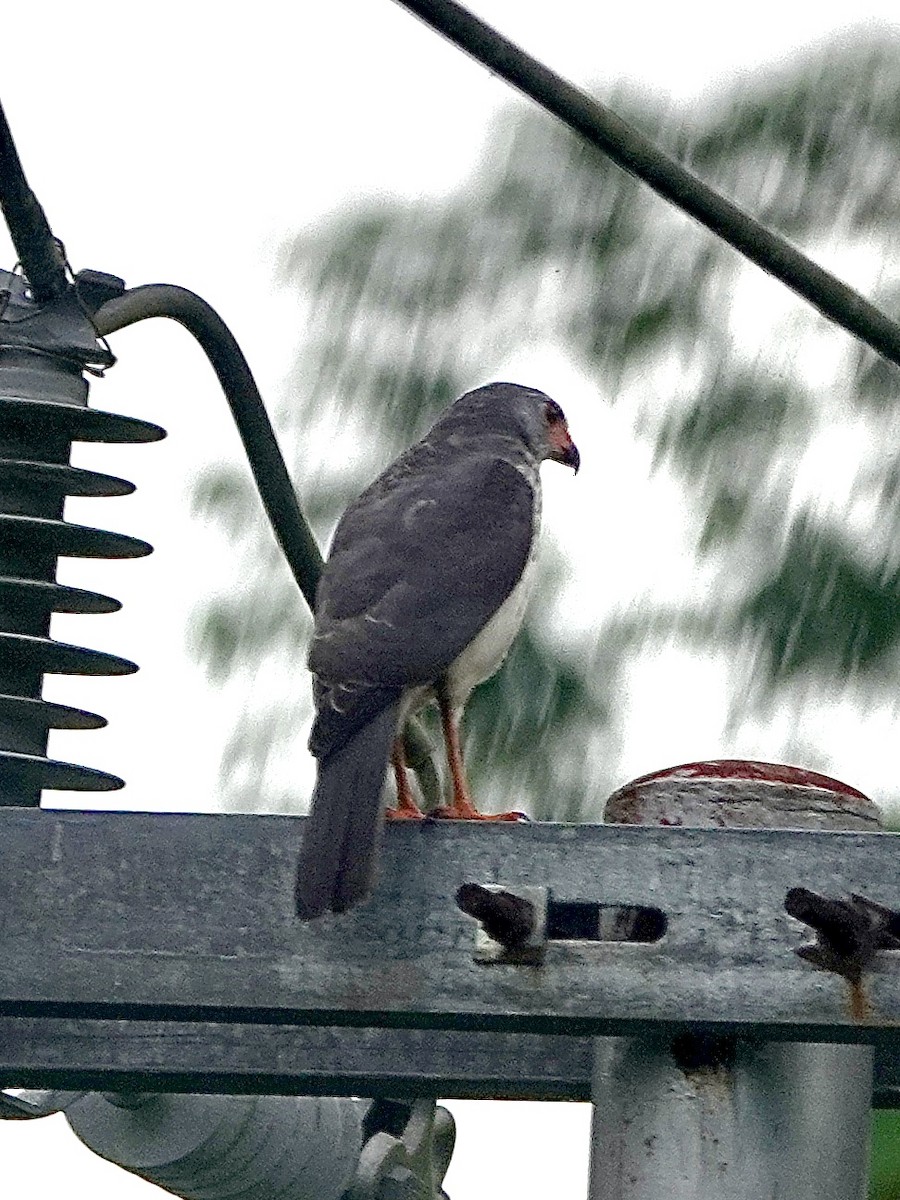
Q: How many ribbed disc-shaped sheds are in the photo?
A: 7